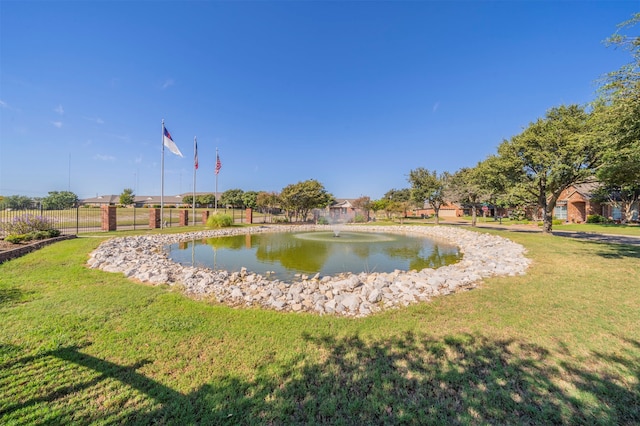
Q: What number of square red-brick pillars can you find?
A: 5